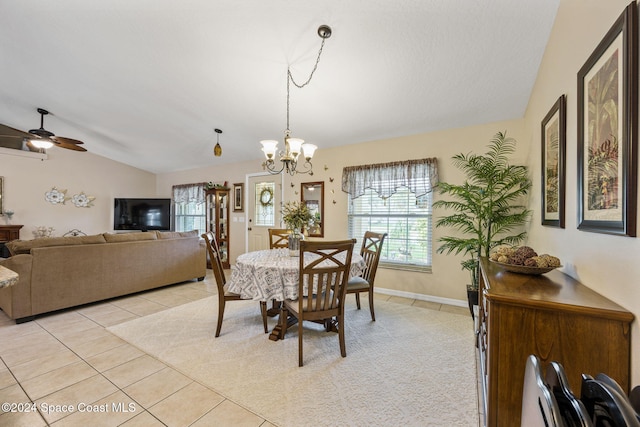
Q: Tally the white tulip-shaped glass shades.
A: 5